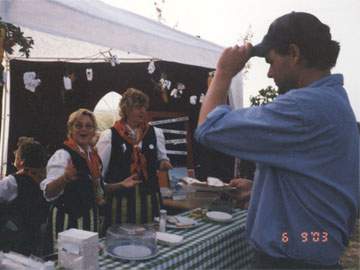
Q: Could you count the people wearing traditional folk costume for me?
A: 3